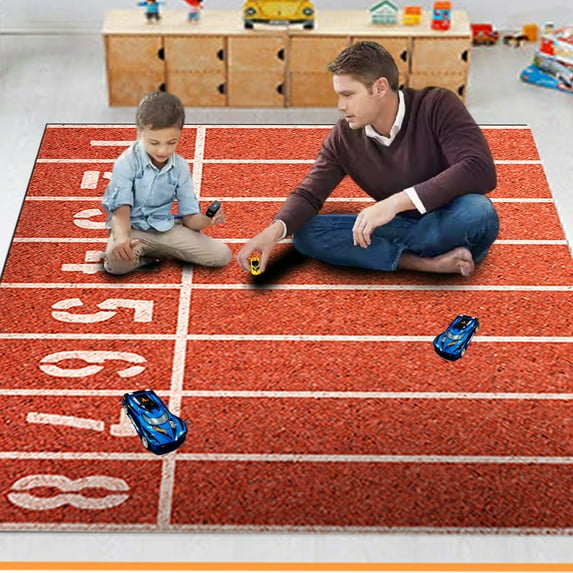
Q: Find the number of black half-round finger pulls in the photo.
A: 10